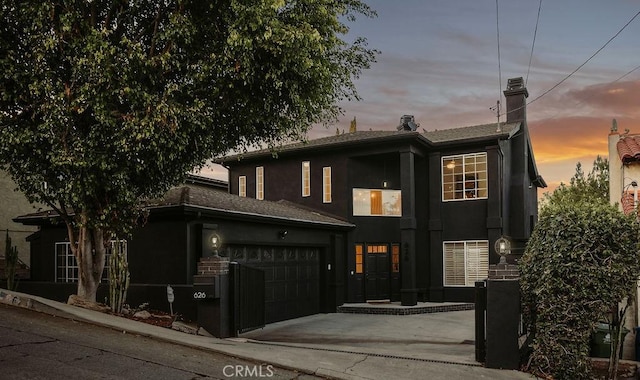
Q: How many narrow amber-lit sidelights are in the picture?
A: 2